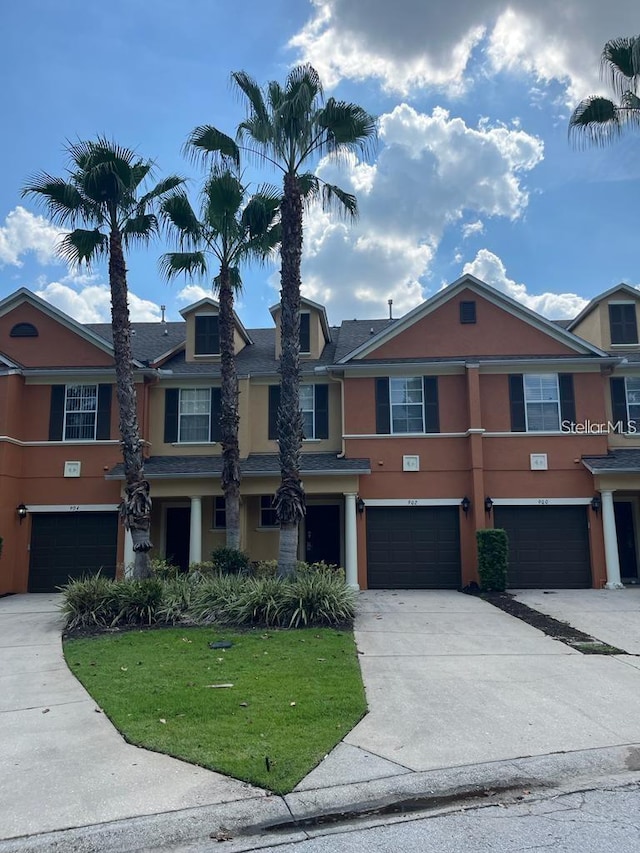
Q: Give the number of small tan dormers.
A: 3